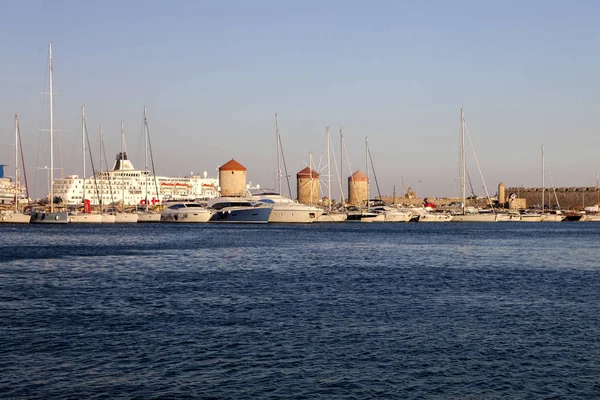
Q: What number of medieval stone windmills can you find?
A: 3